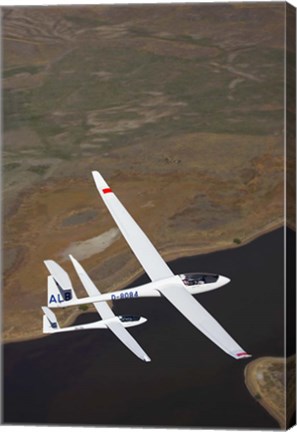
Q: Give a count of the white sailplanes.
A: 2